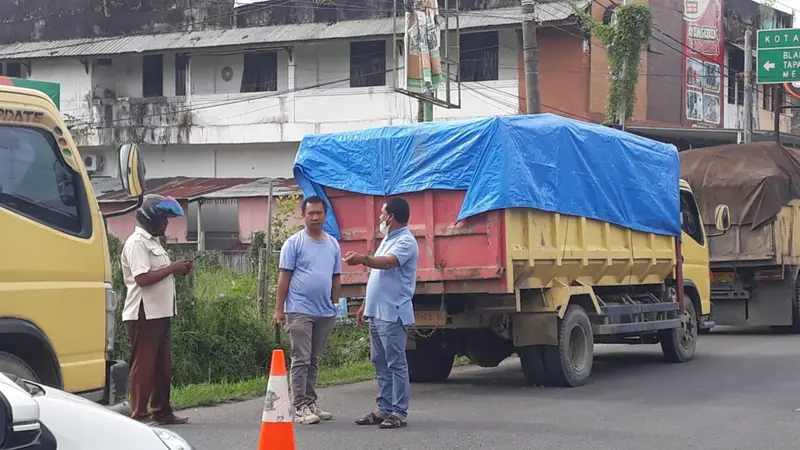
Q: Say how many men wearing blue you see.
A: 2